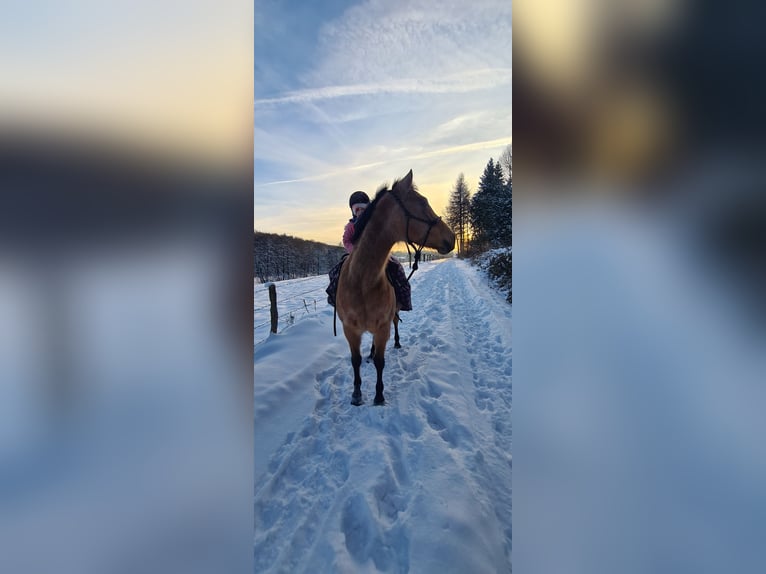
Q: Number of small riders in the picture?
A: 1